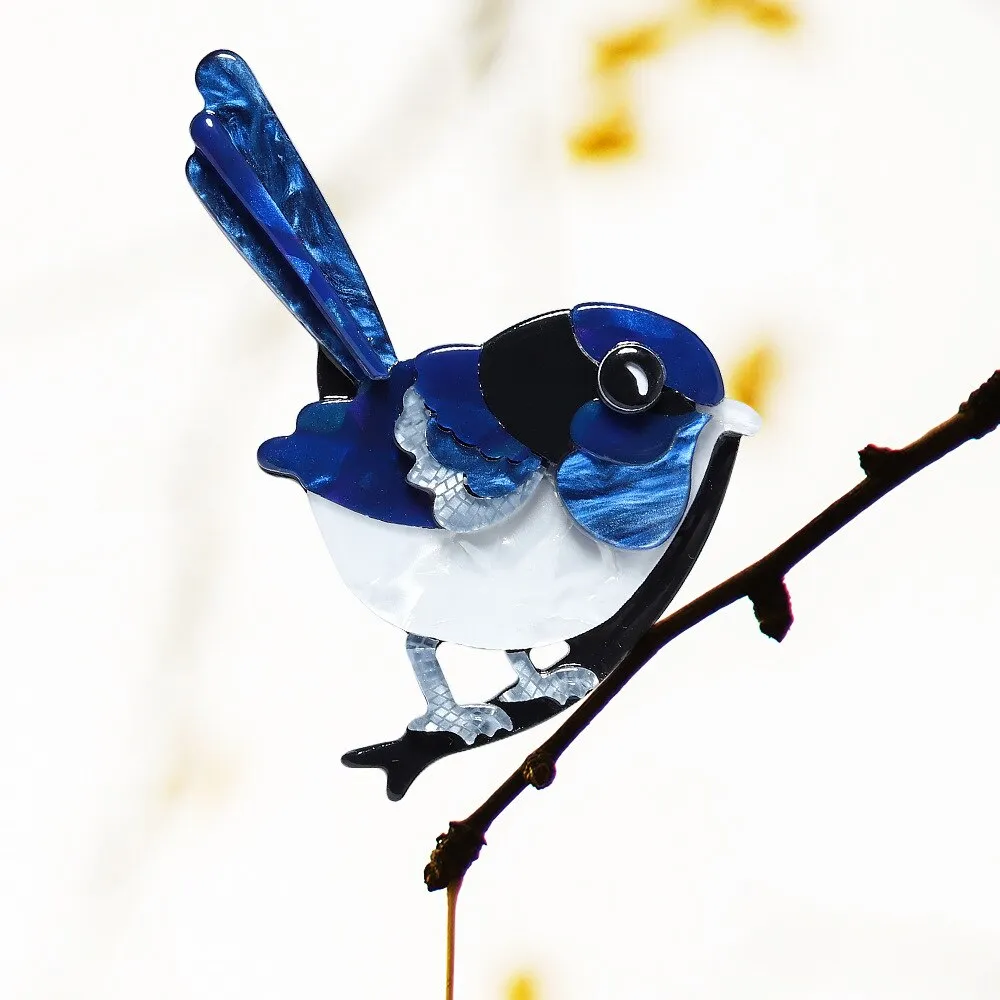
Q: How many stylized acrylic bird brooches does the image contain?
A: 1